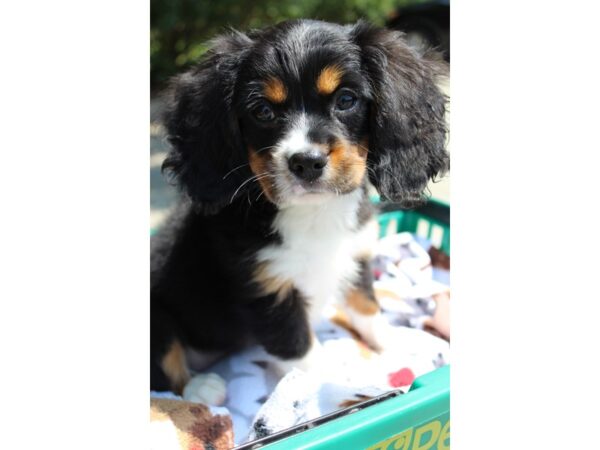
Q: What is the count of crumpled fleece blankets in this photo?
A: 1